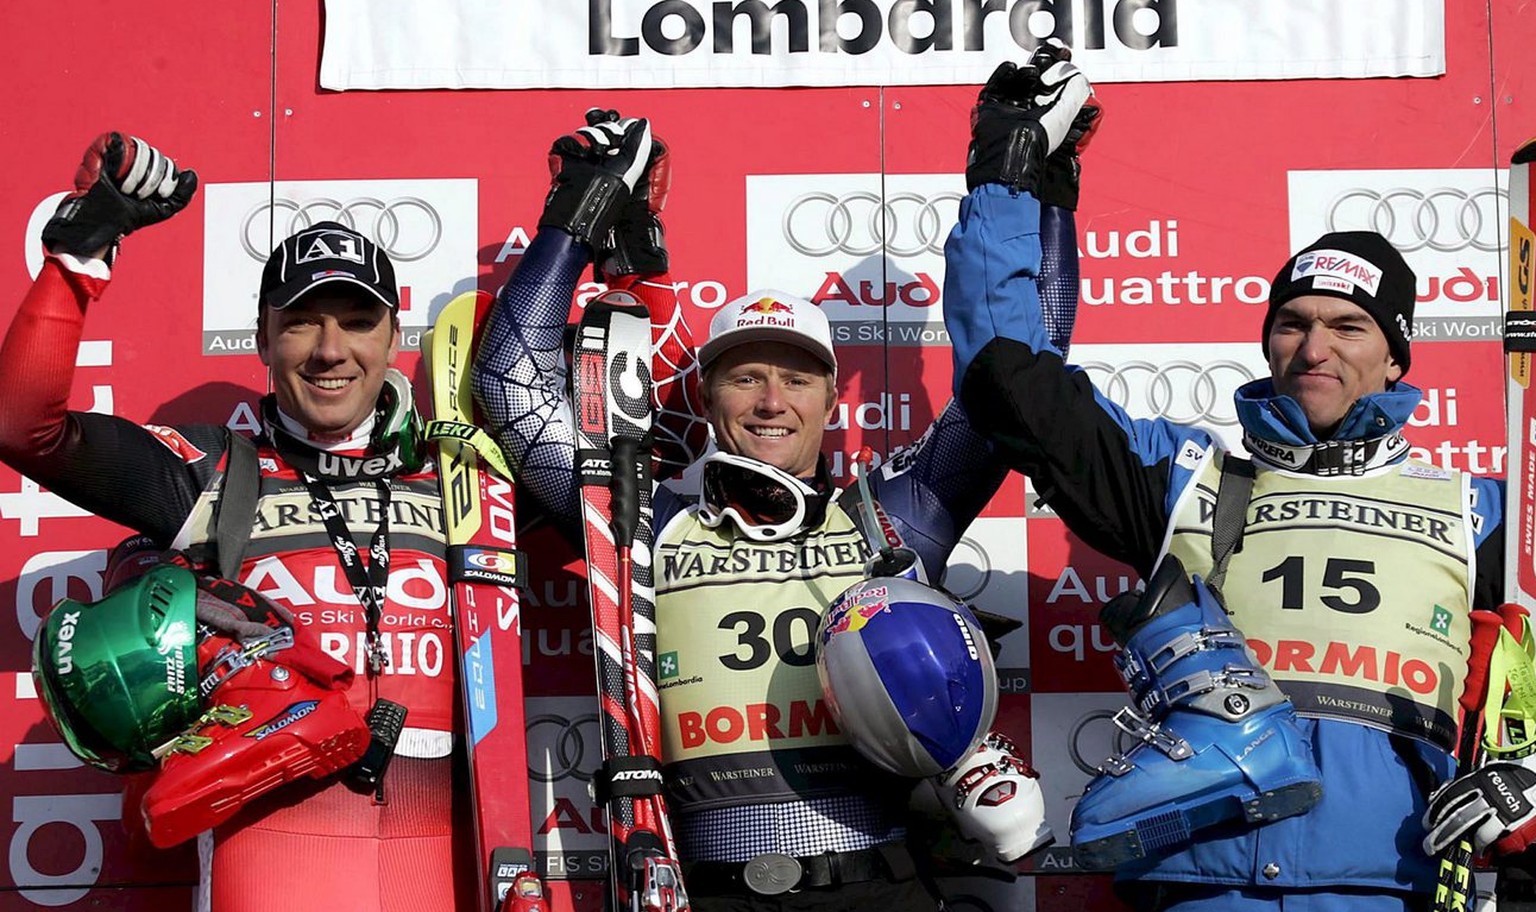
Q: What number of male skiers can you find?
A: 3